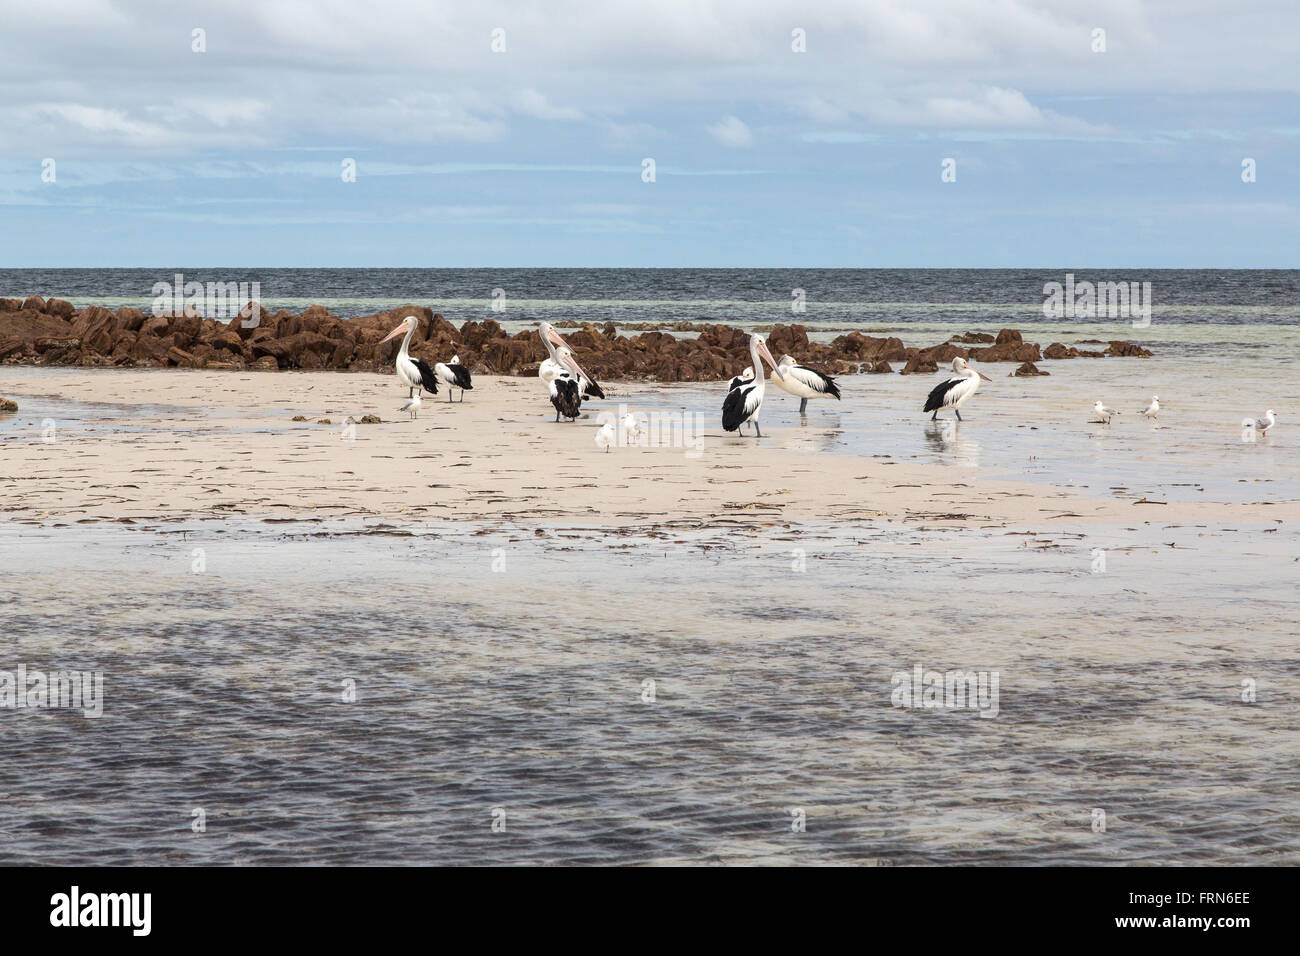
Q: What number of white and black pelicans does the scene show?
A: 8